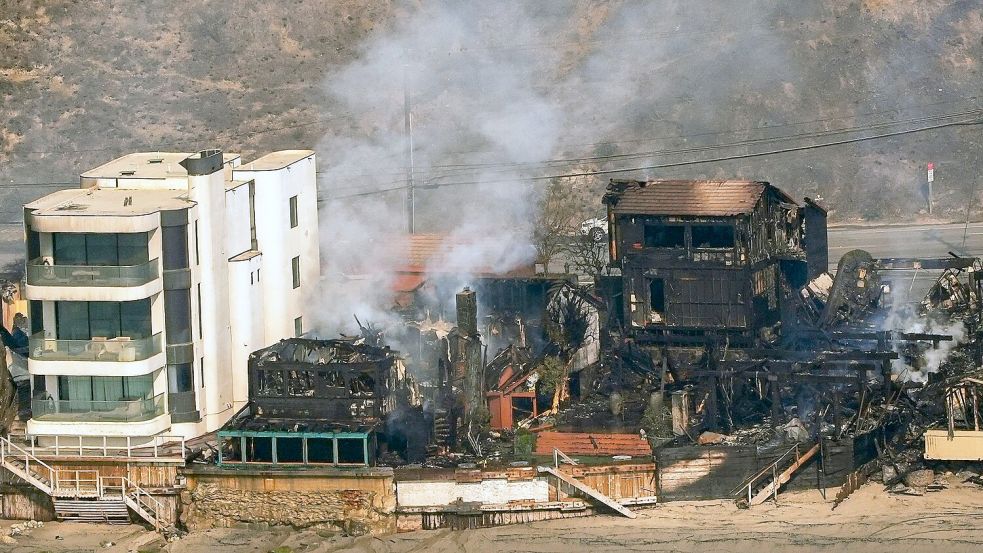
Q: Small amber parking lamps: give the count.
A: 0